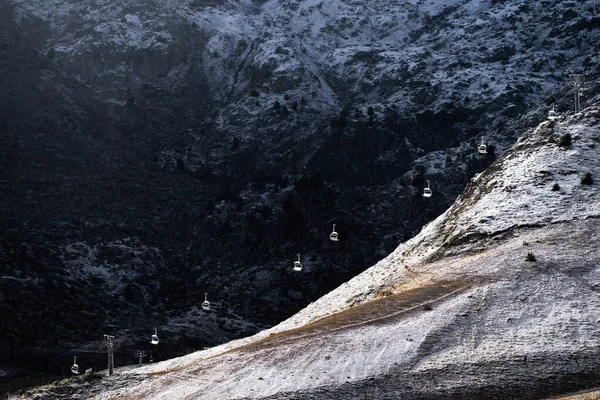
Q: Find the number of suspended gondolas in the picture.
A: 8